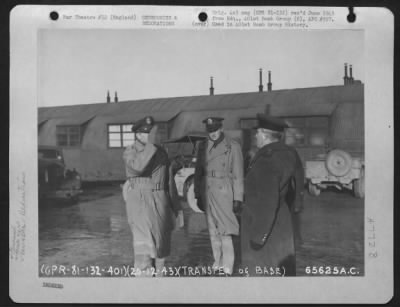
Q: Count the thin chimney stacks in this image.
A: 7